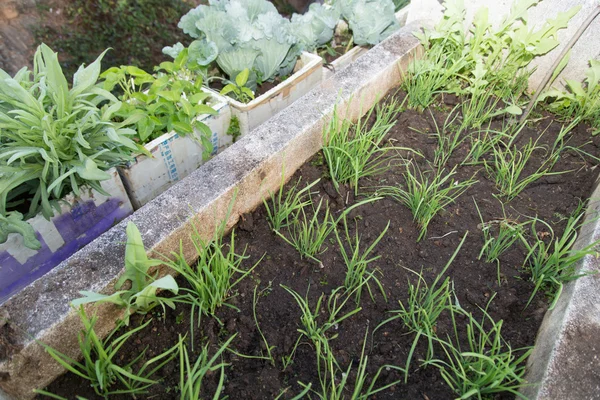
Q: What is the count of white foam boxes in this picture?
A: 4